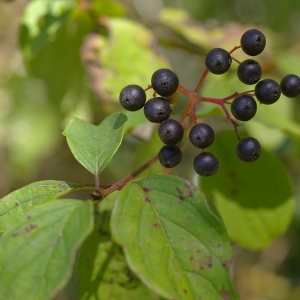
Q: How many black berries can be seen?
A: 14